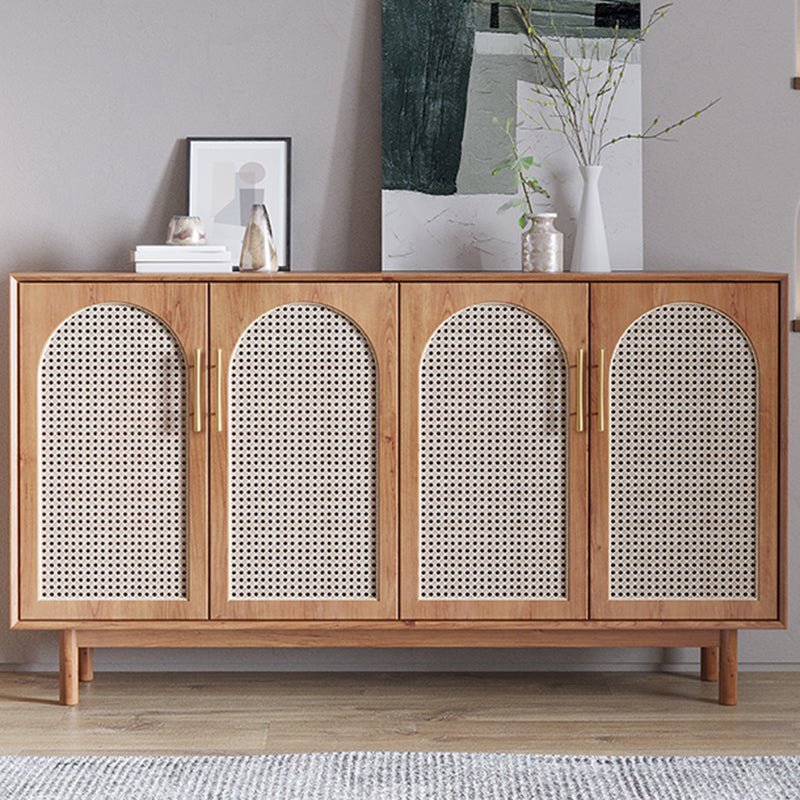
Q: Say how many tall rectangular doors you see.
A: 4